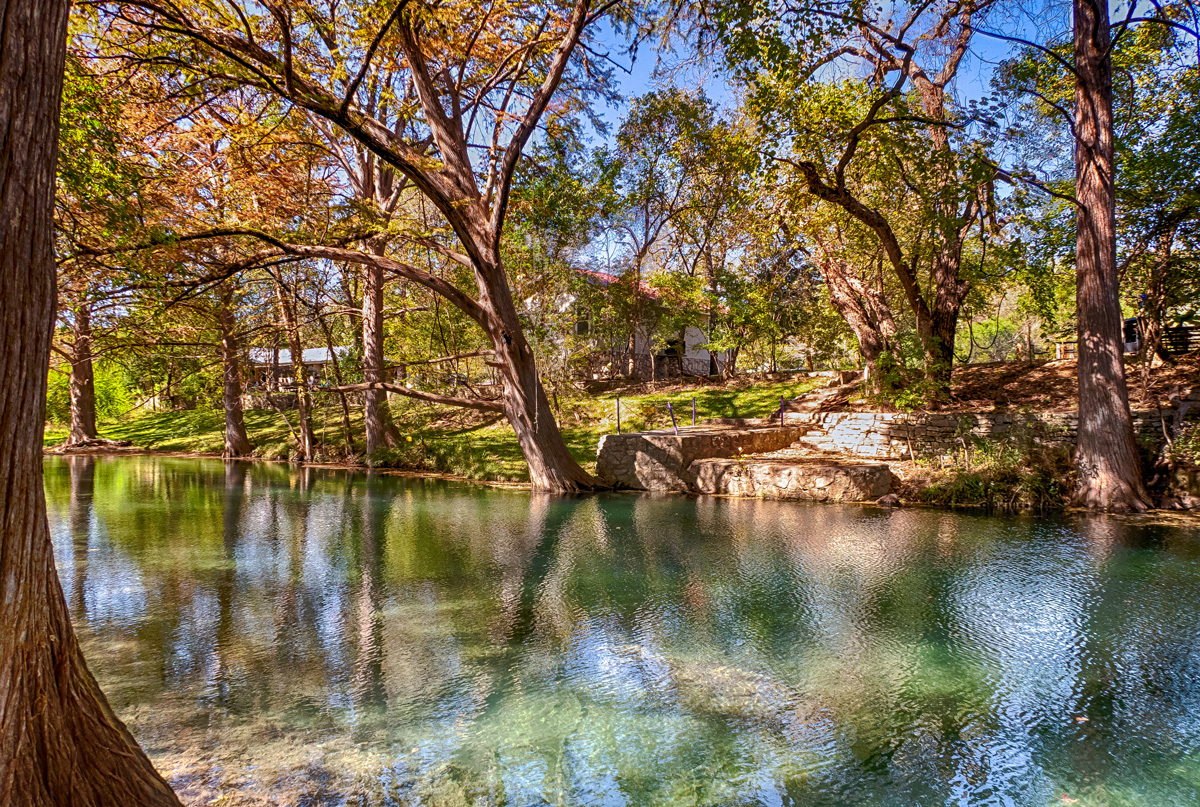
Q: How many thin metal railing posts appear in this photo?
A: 4